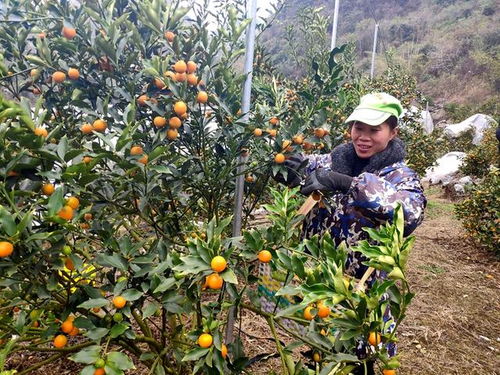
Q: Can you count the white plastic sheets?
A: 3